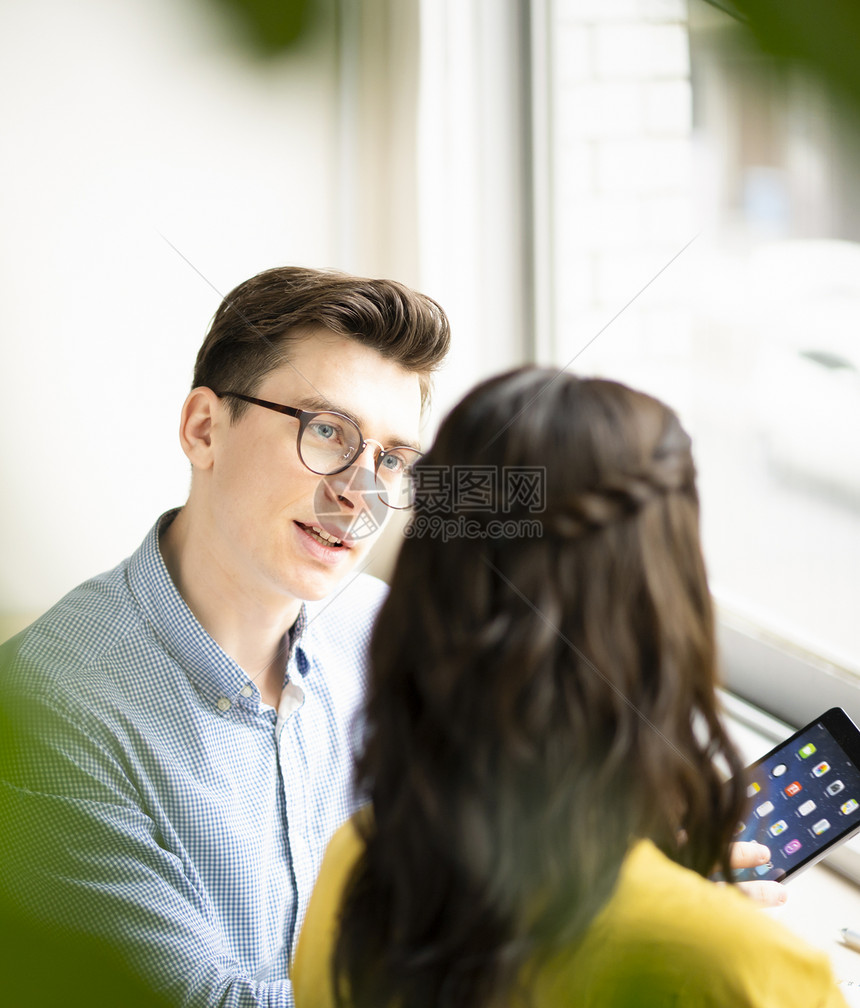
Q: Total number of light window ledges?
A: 1